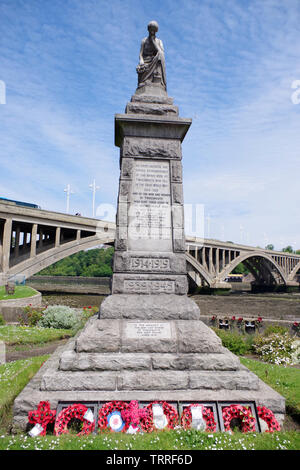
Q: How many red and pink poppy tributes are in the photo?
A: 8